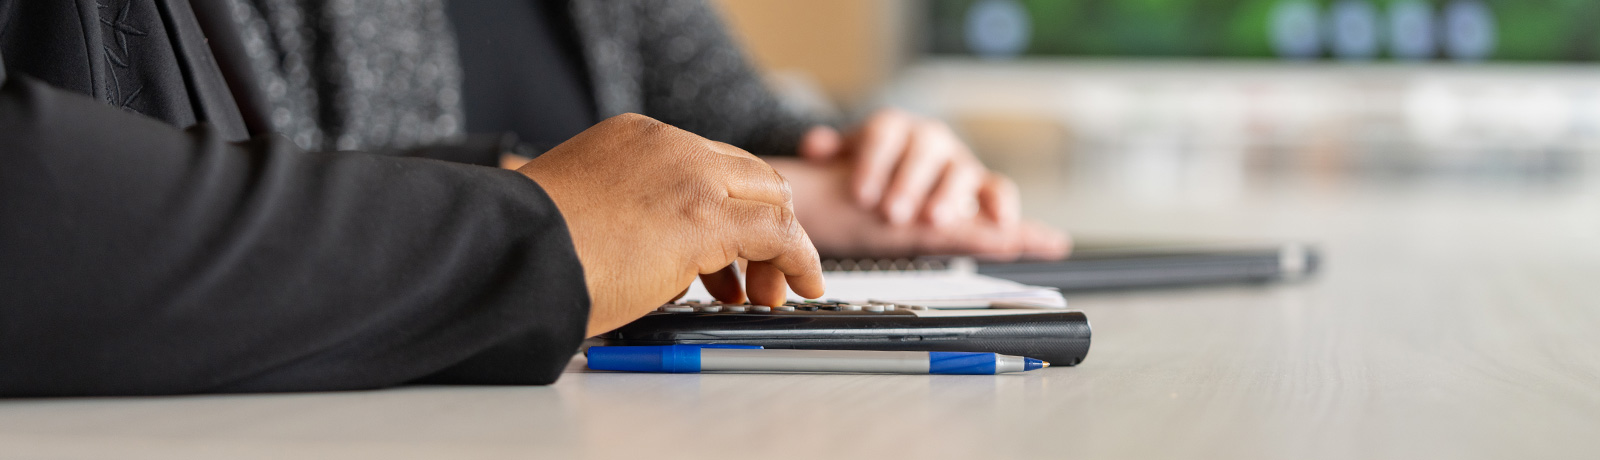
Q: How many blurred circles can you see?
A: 5